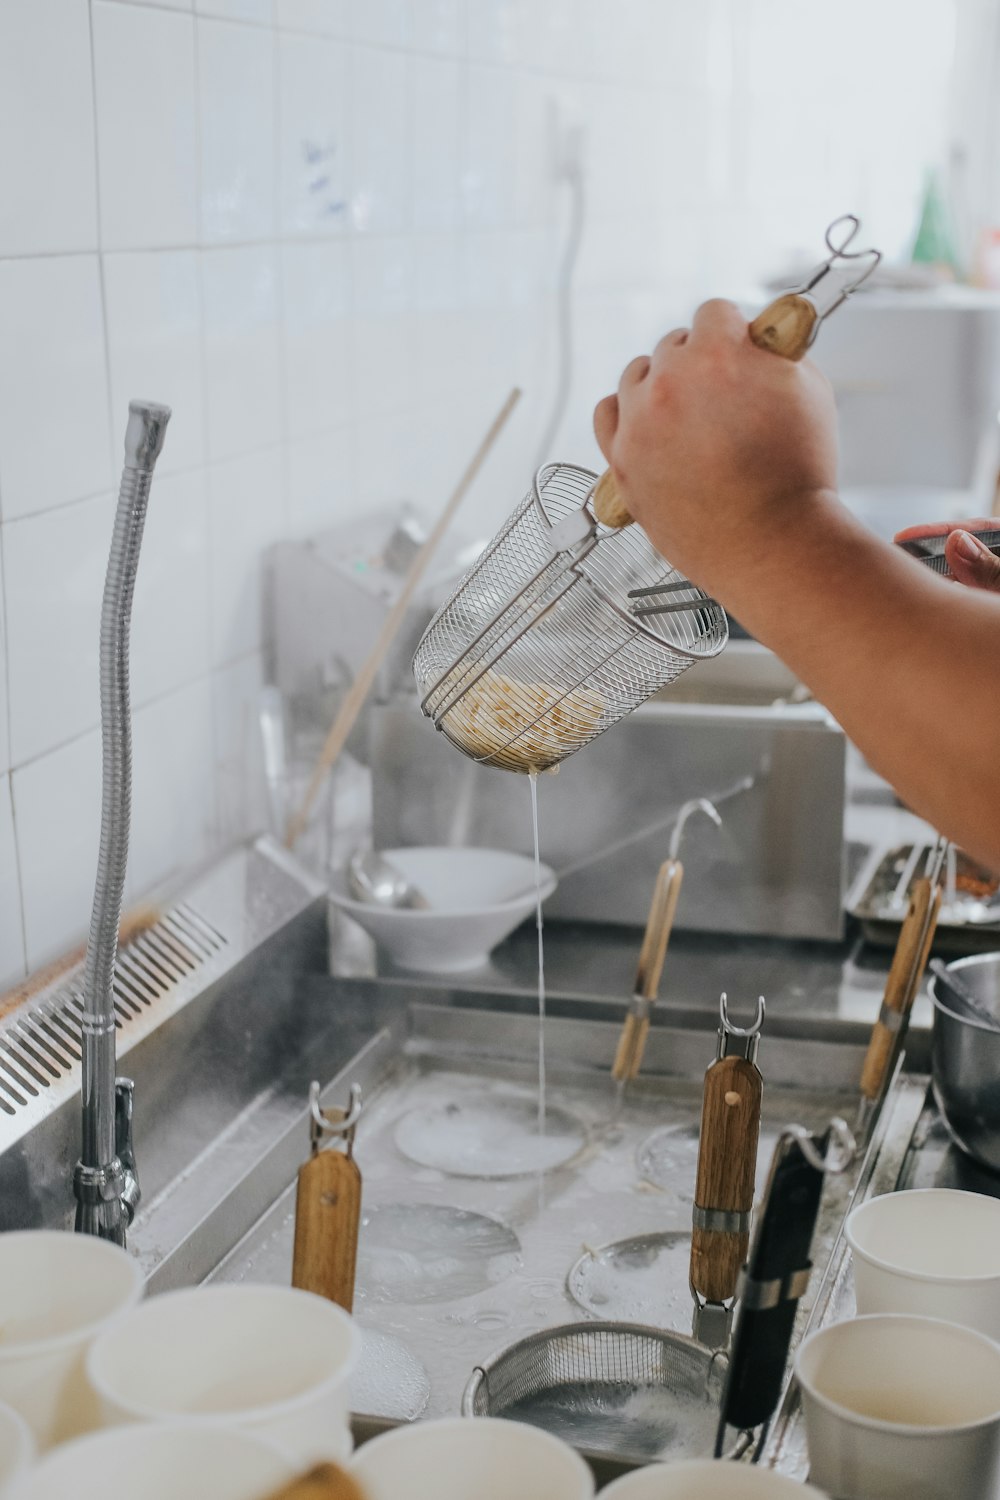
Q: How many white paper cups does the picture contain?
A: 8